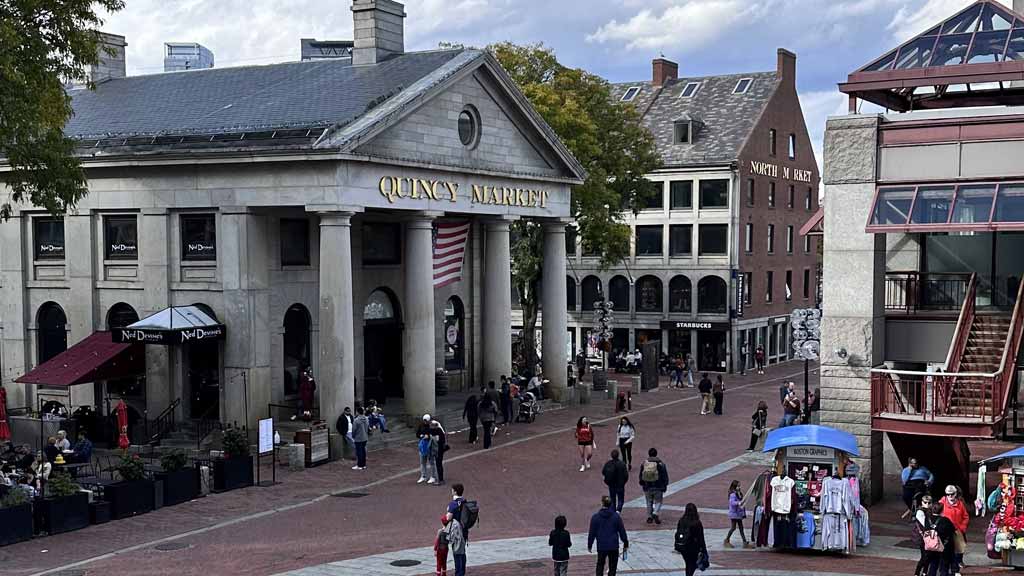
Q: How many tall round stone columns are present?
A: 4